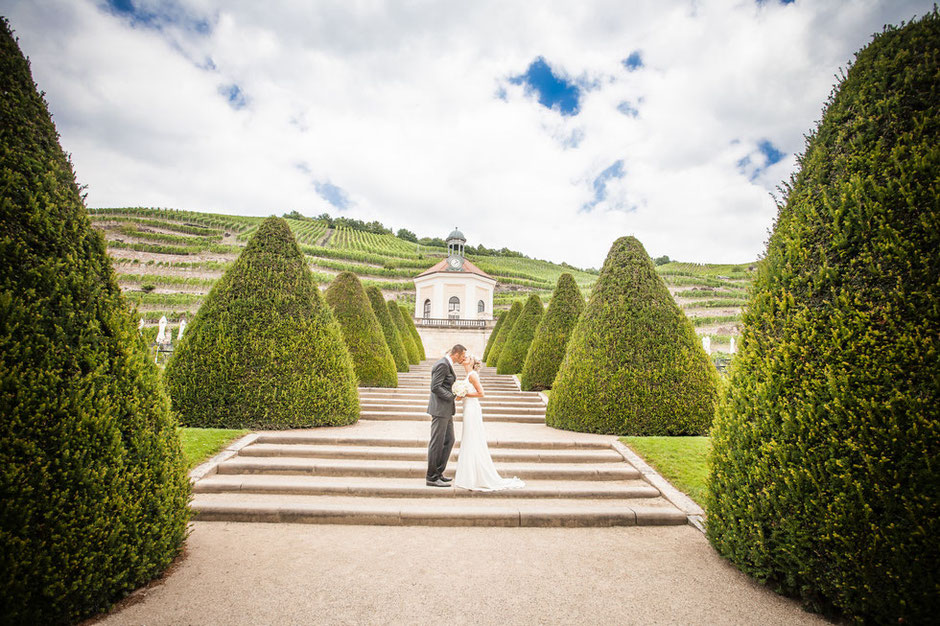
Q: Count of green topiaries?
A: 12